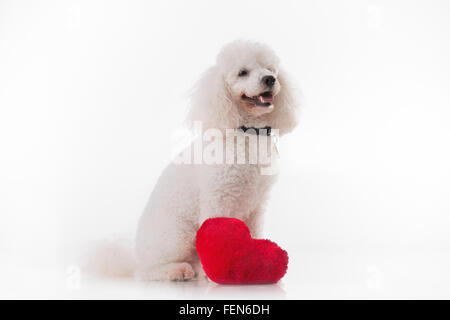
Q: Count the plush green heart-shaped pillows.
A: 0